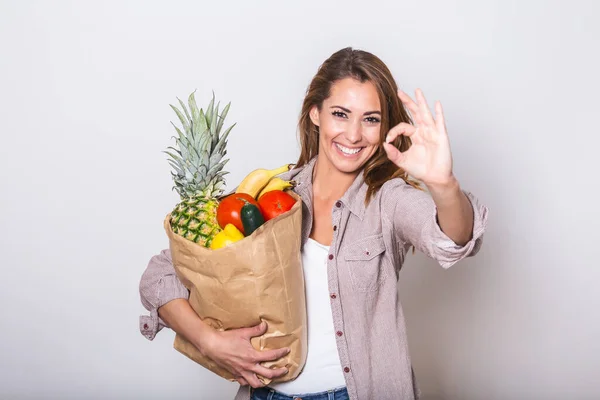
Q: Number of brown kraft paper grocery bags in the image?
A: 1